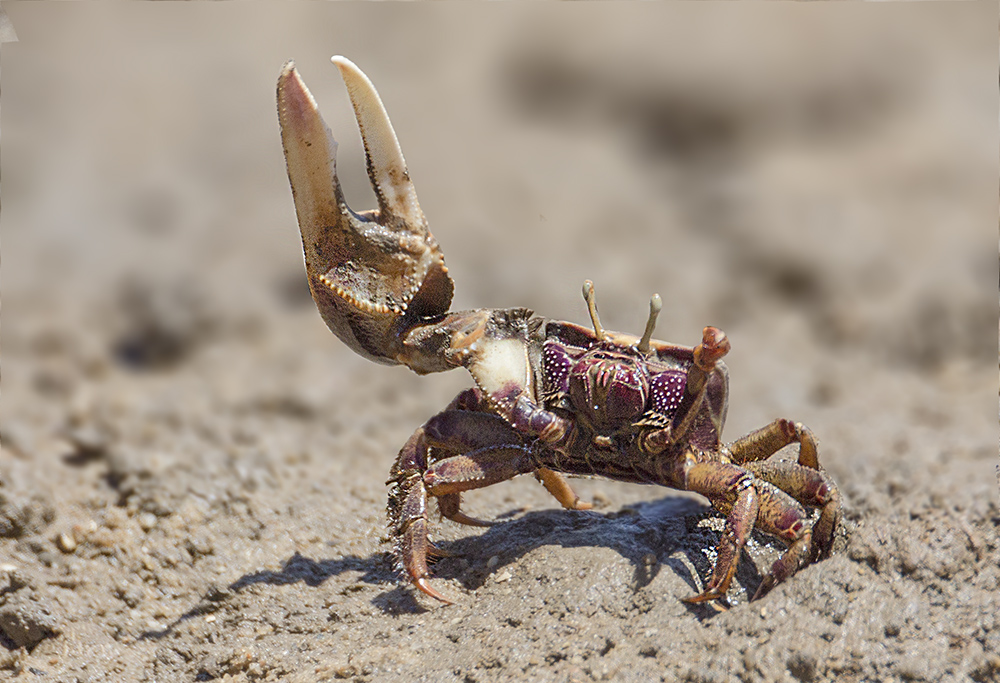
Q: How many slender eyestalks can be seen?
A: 2